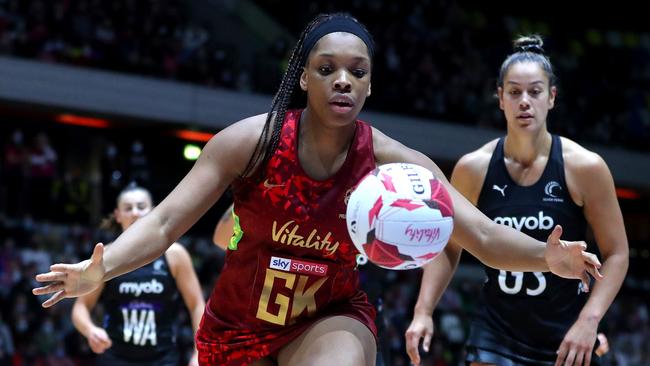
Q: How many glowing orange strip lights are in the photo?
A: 3